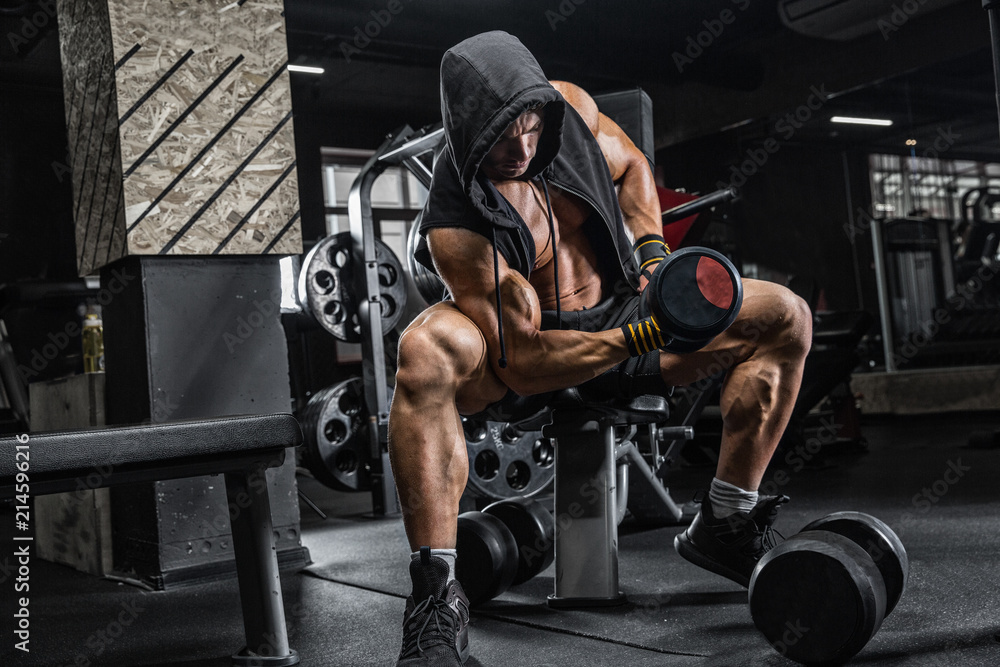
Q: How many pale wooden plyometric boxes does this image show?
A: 1